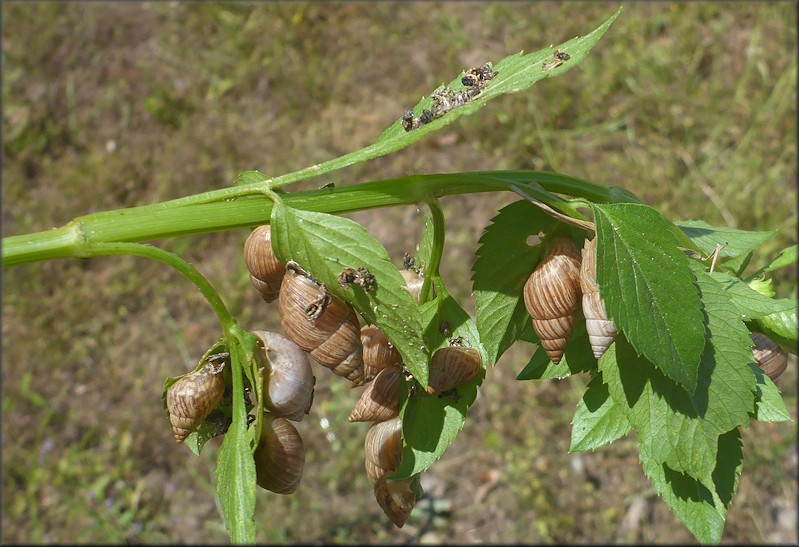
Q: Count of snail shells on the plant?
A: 14